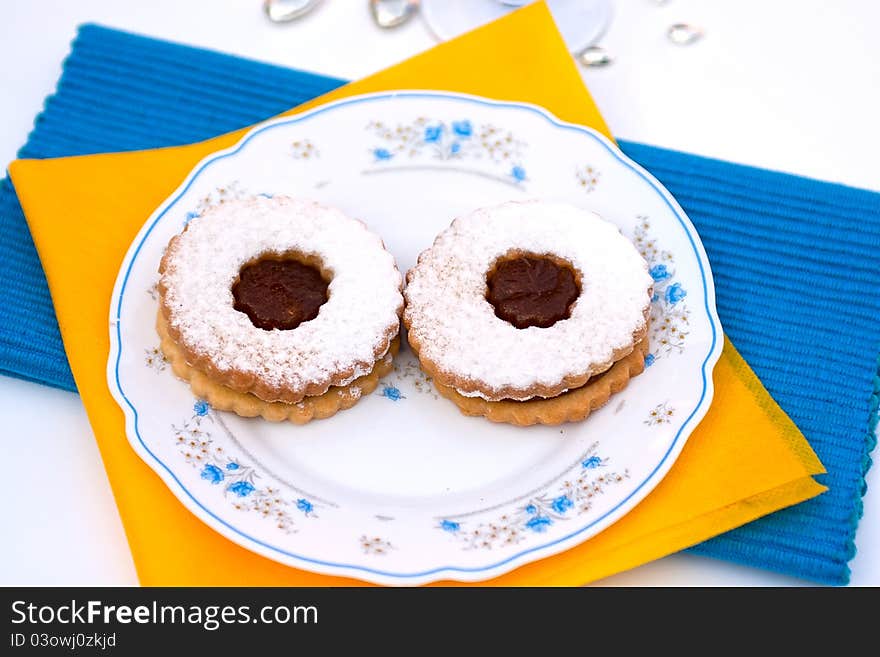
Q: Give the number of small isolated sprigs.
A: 5